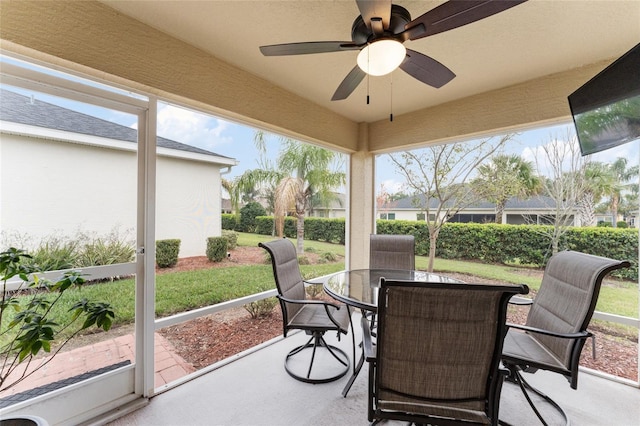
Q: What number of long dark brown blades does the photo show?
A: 5